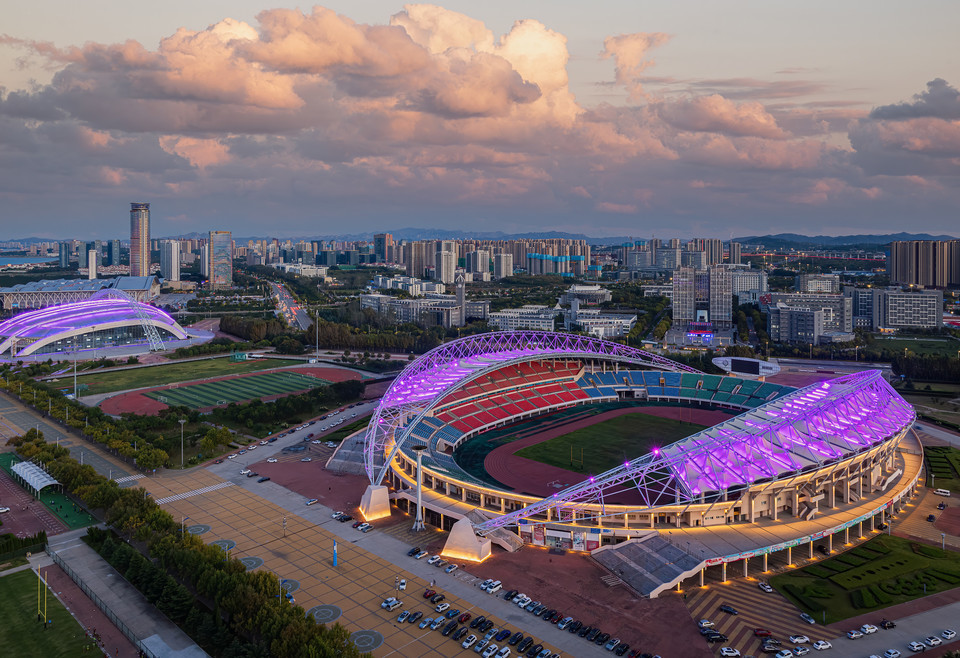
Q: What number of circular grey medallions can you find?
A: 6